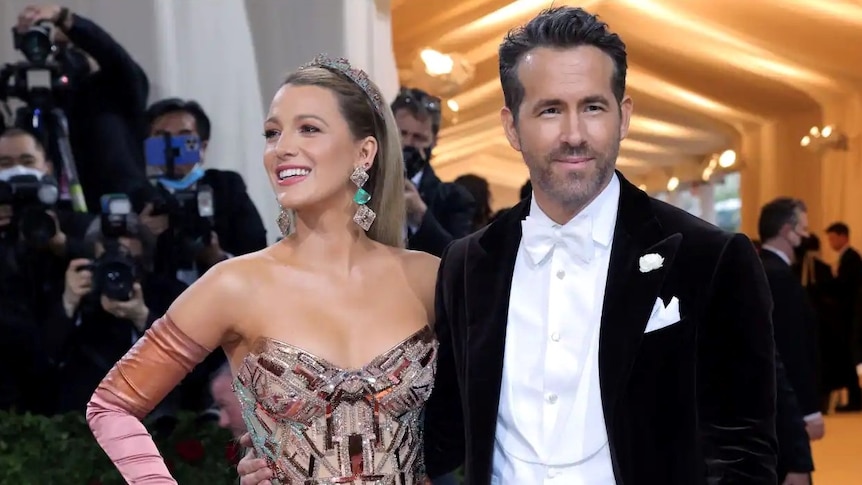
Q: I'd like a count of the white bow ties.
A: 1